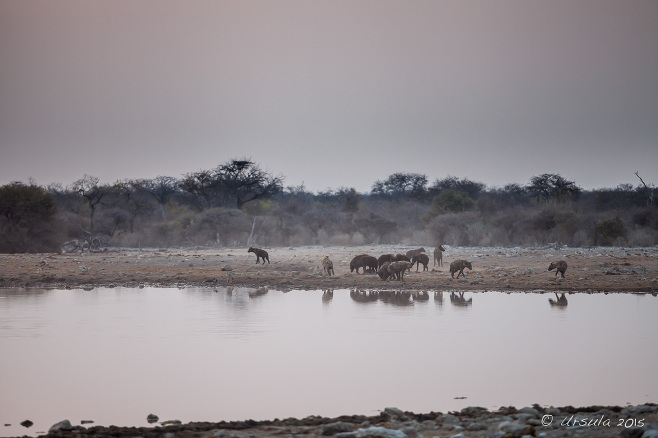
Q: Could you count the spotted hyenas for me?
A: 13